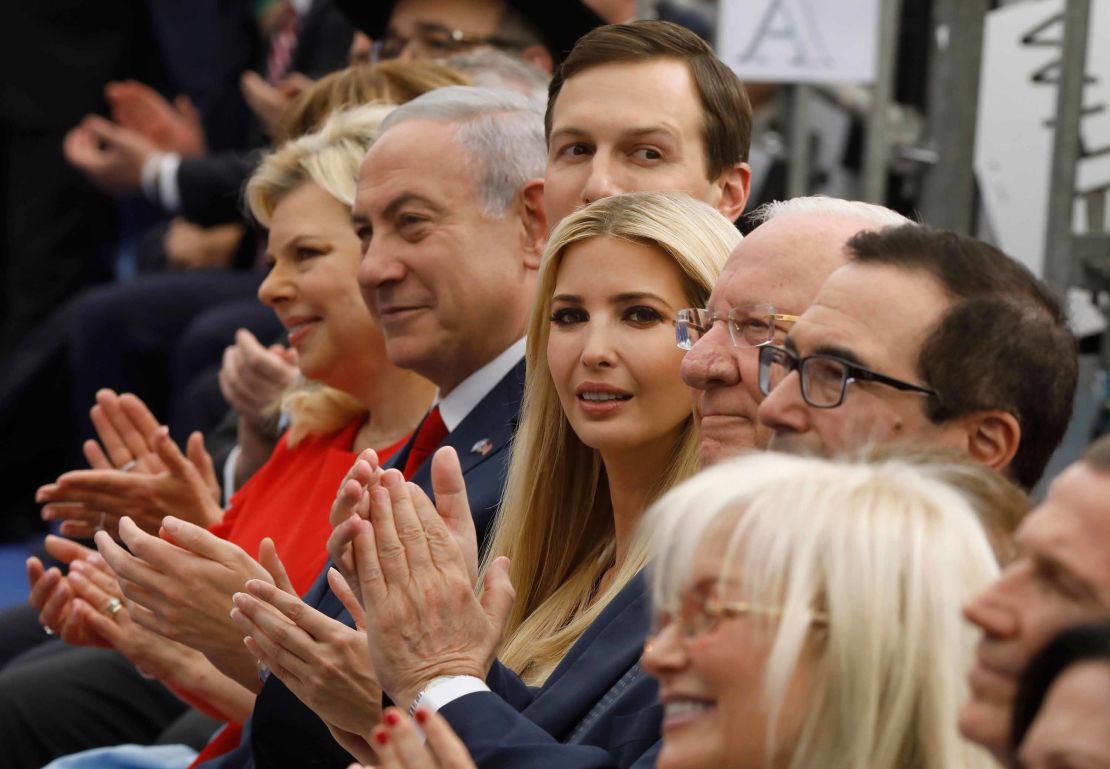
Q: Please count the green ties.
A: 0